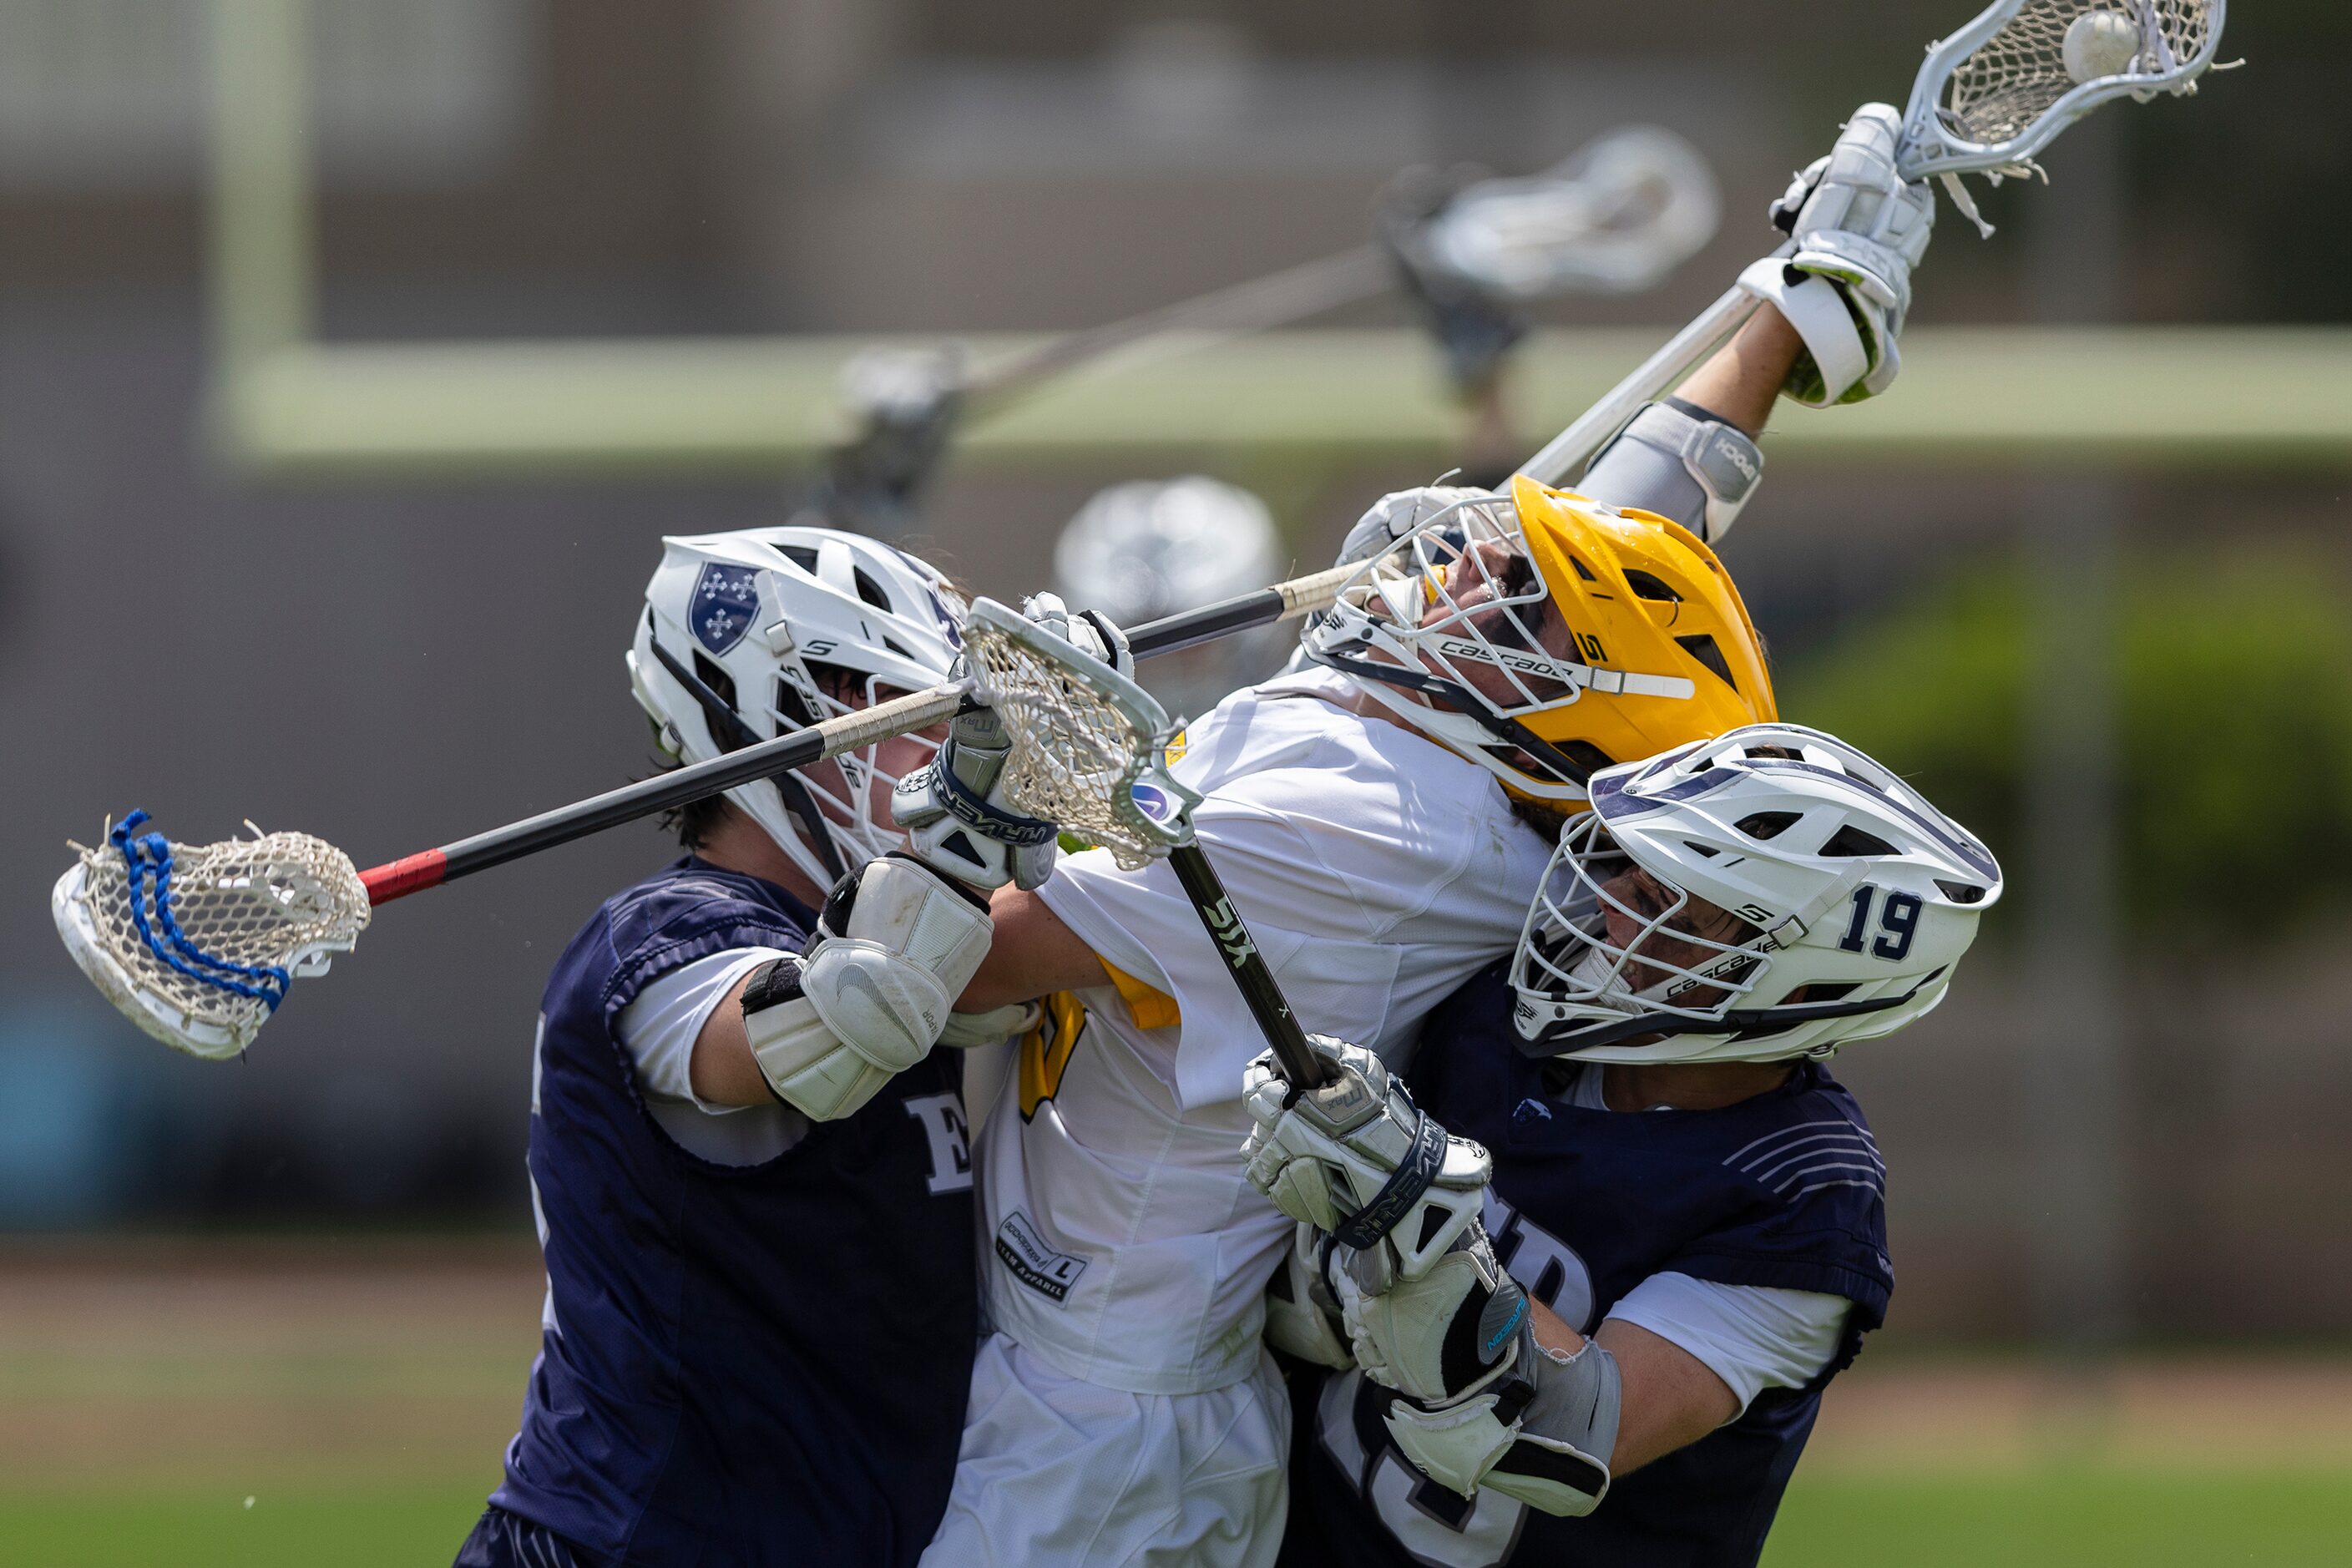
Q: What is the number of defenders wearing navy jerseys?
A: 2